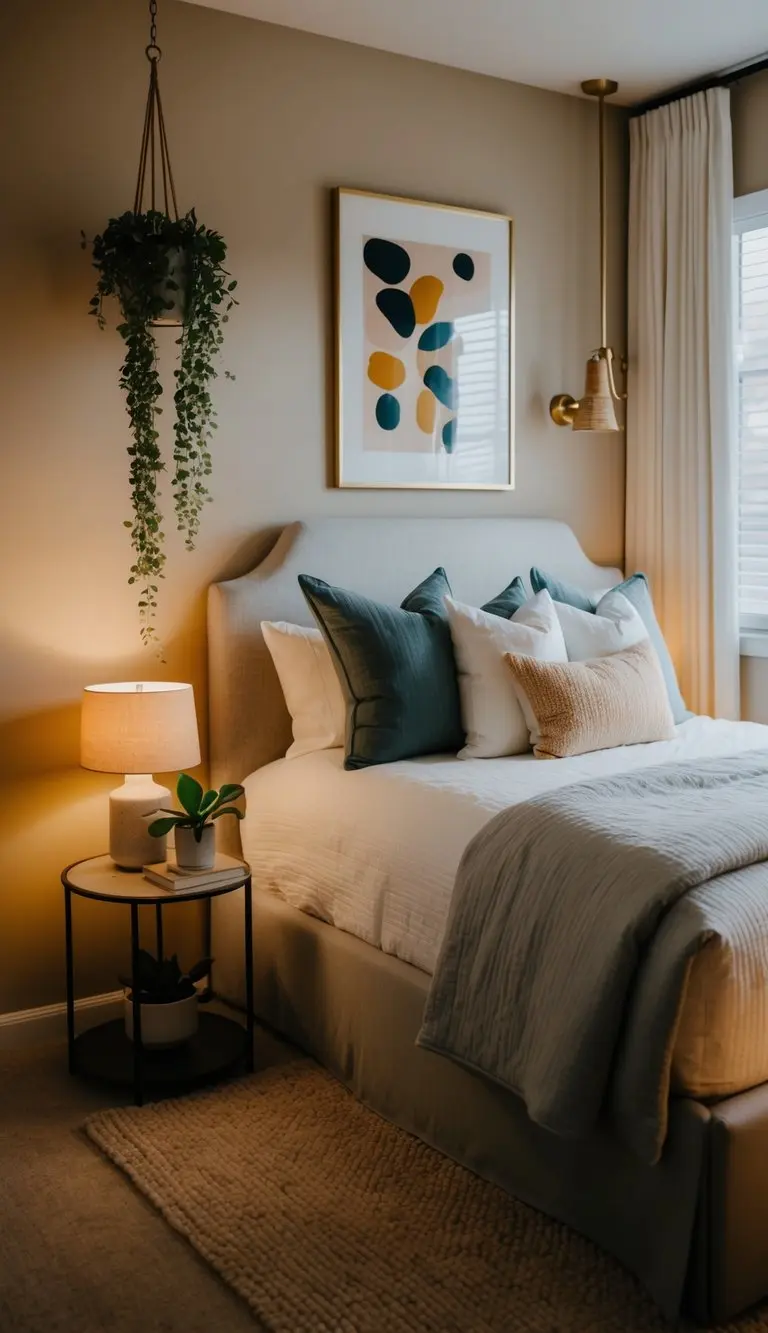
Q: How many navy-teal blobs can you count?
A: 7